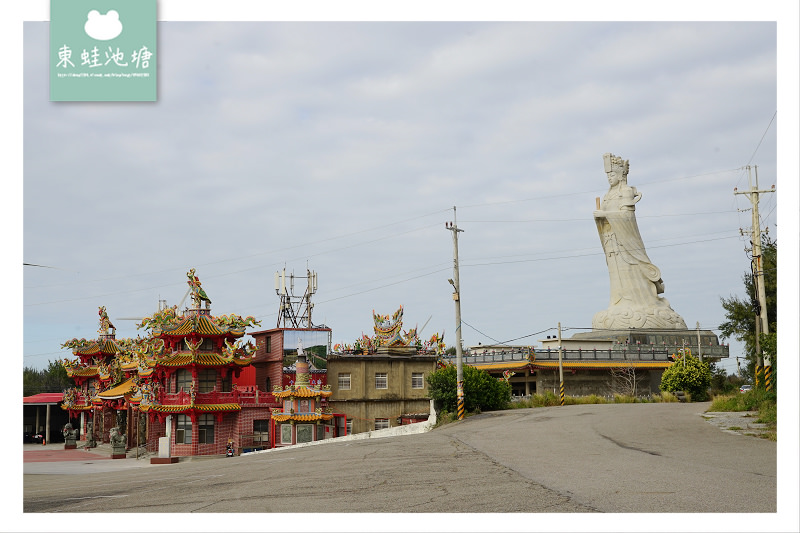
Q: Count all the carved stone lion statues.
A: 2